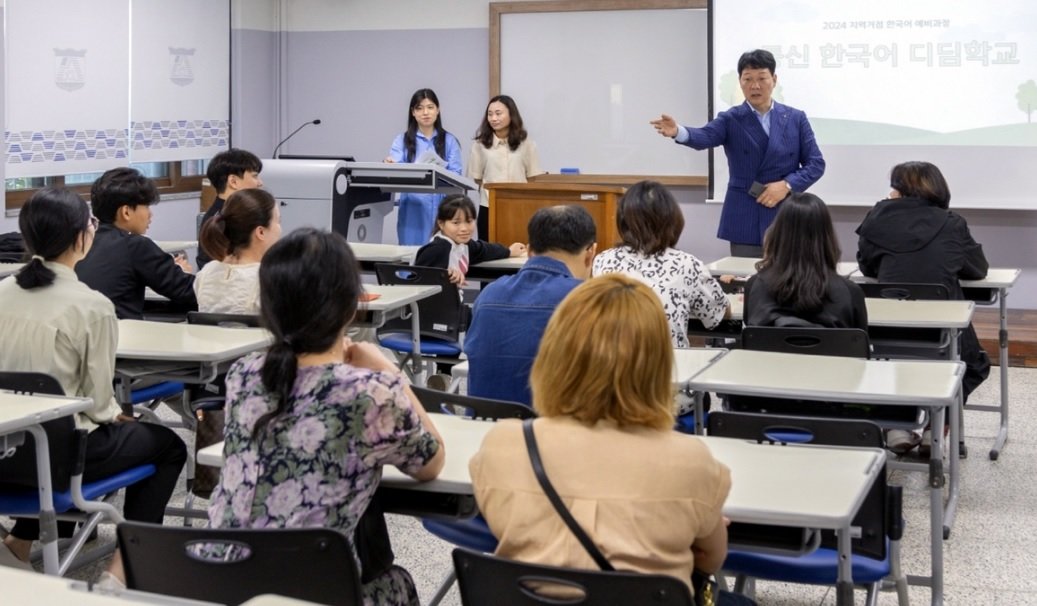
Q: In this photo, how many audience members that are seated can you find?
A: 11